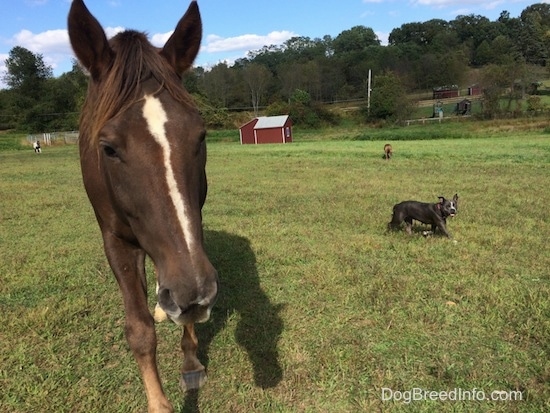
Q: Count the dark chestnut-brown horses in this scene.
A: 1